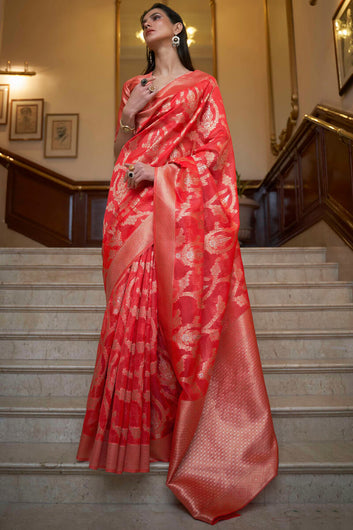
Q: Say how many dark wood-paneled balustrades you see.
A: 2